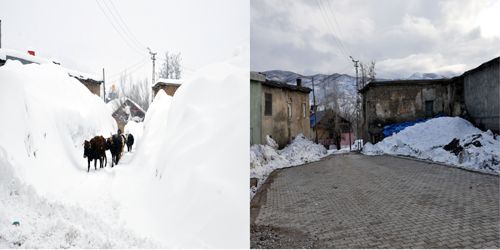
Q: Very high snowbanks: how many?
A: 2